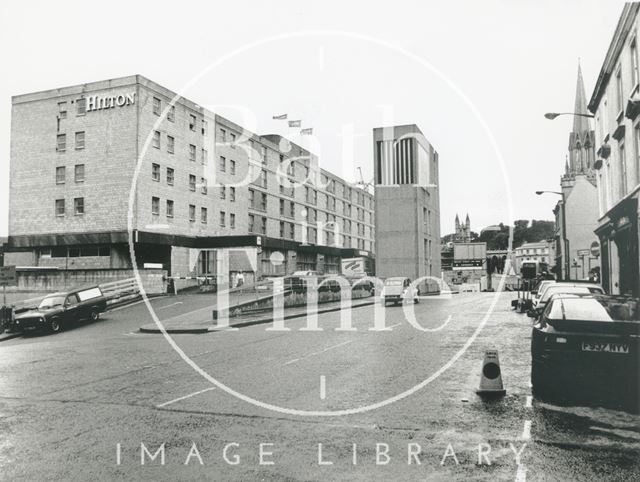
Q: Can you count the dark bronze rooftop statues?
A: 0